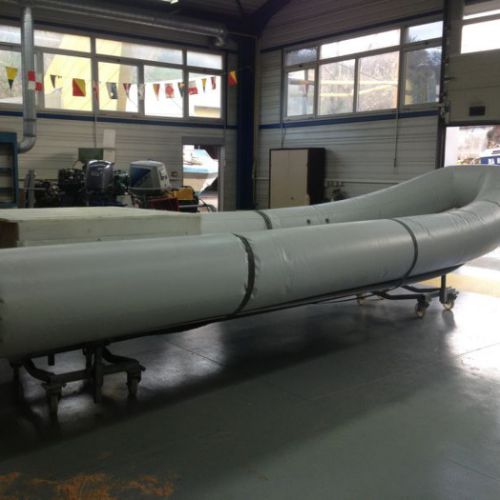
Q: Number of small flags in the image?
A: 15